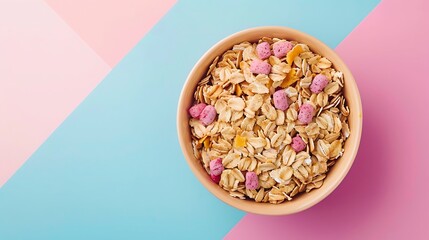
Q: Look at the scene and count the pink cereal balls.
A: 11